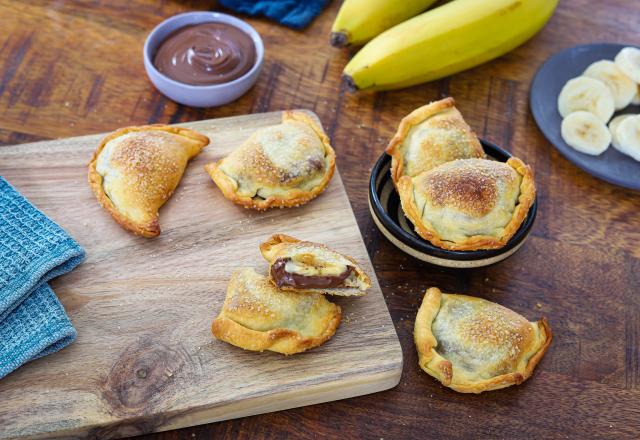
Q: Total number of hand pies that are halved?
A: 1